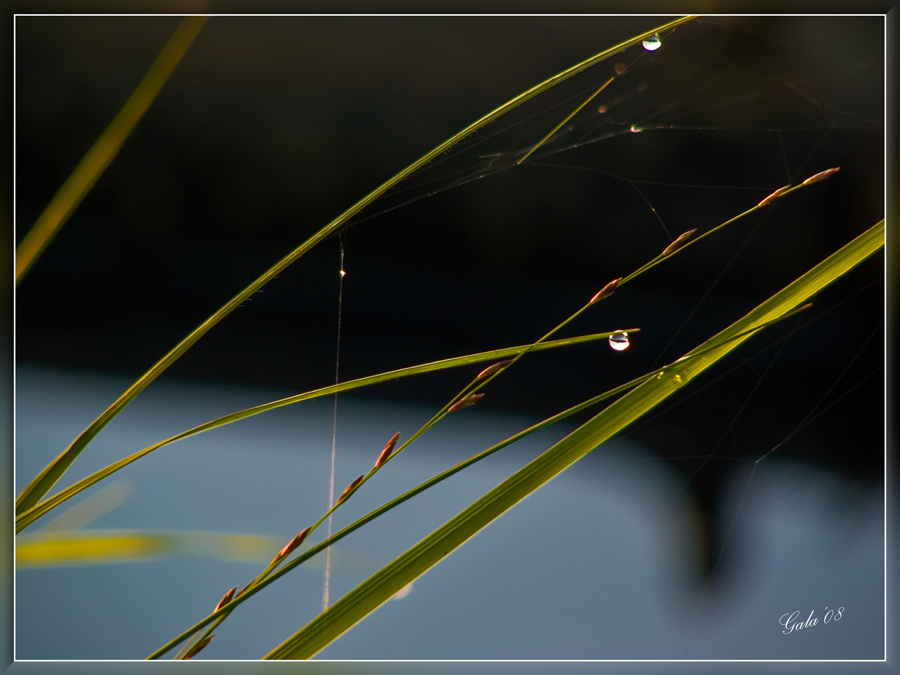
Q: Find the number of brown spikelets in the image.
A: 11